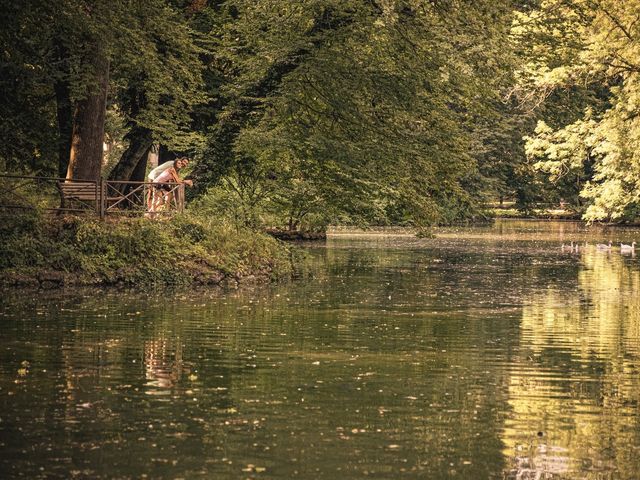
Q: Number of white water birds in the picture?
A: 4